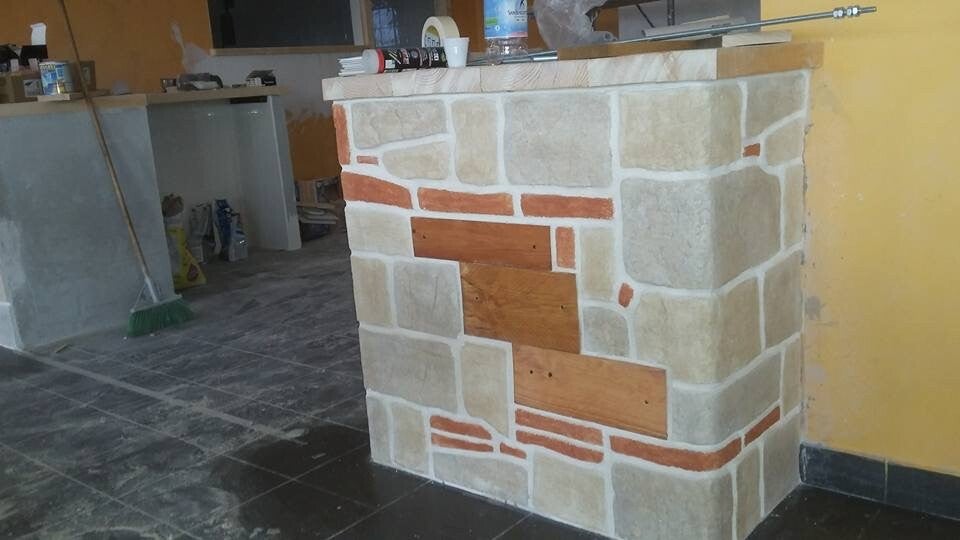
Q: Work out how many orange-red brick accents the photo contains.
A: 15